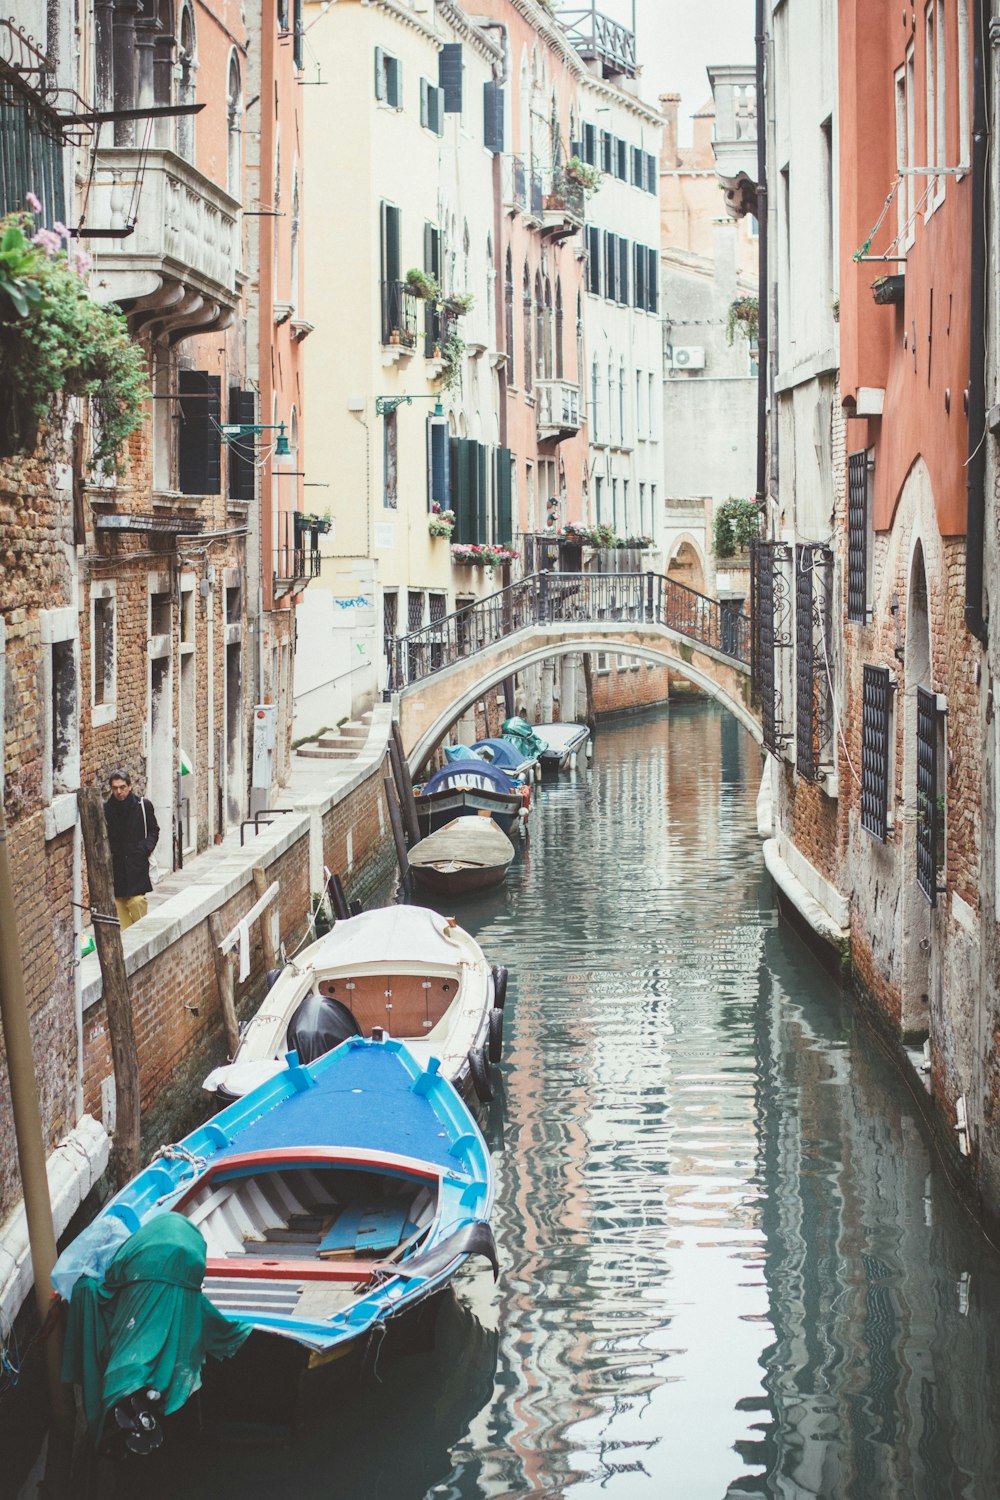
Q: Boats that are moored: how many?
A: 6